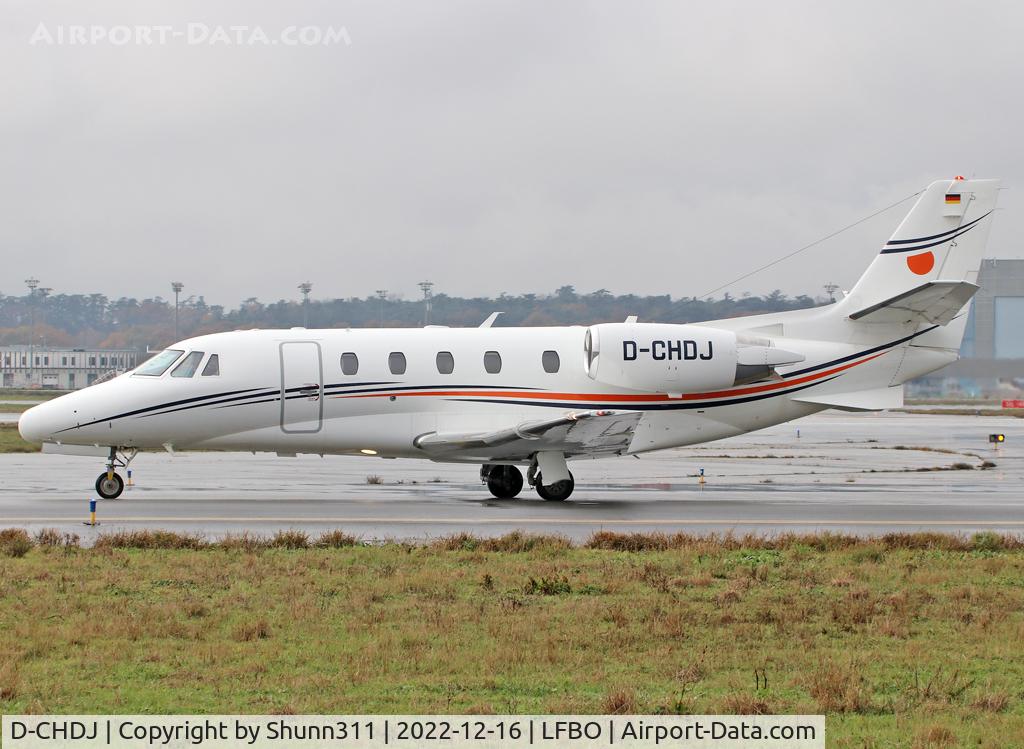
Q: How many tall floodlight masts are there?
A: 7